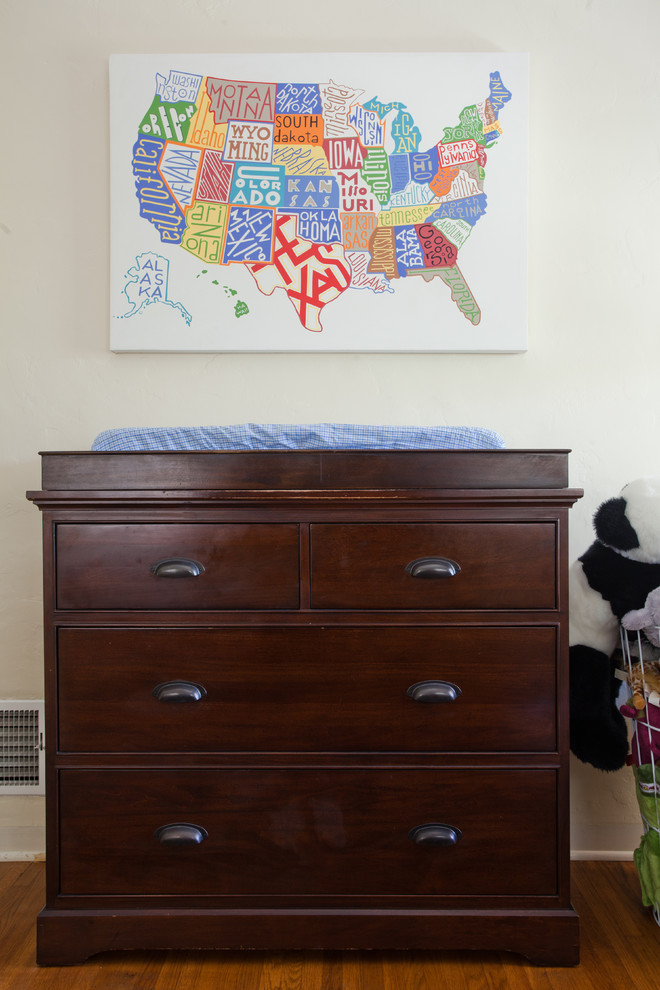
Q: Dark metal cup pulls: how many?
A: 6